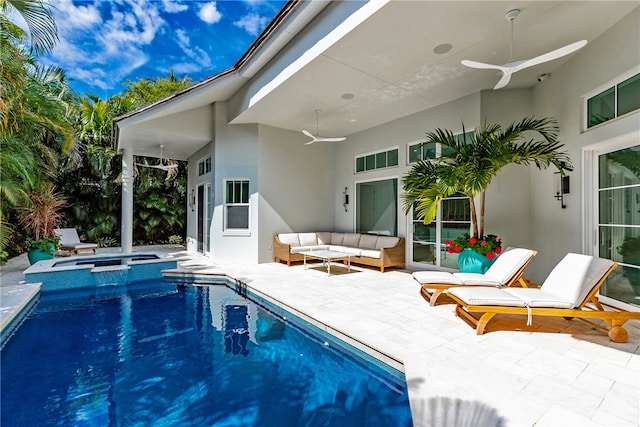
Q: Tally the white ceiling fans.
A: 3